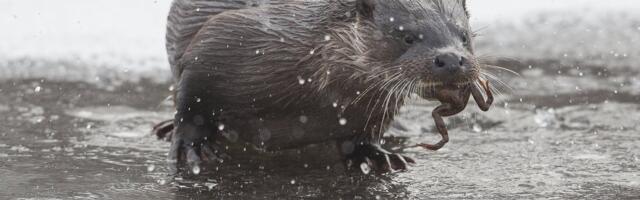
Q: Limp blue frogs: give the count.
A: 0